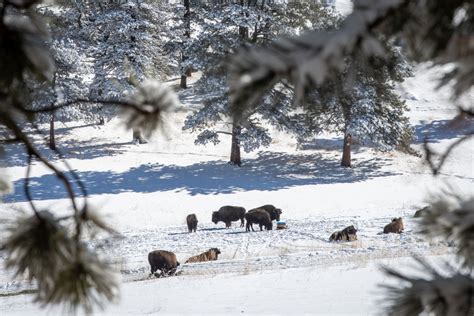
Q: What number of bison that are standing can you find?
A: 5